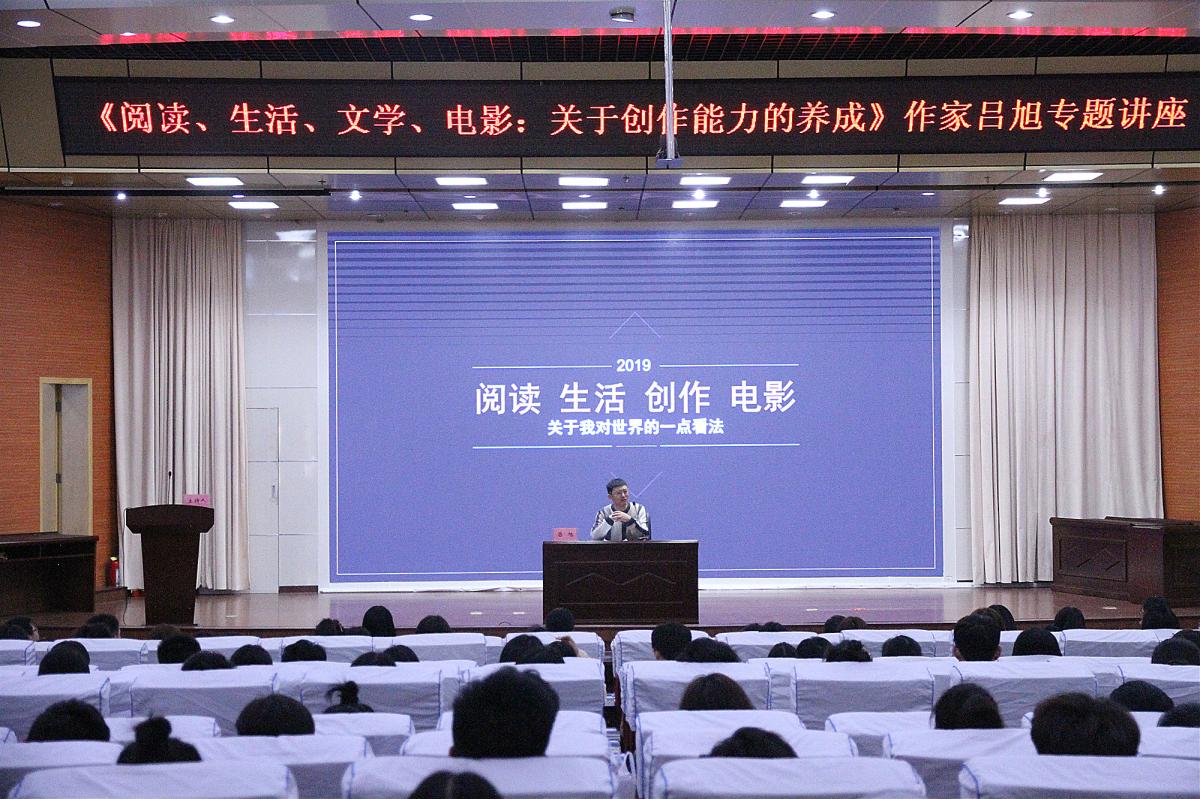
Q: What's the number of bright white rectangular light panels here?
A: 12